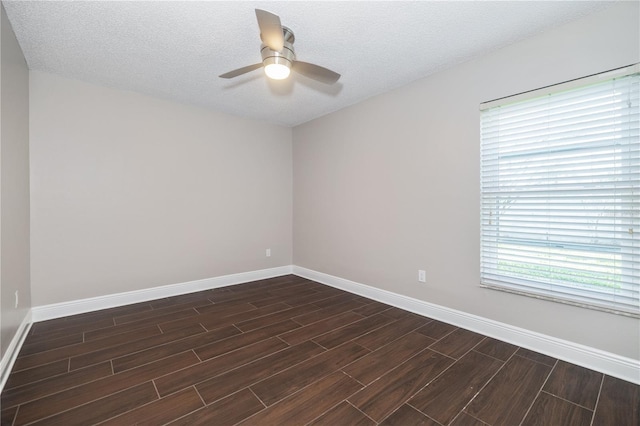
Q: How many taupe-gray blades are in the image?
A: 3